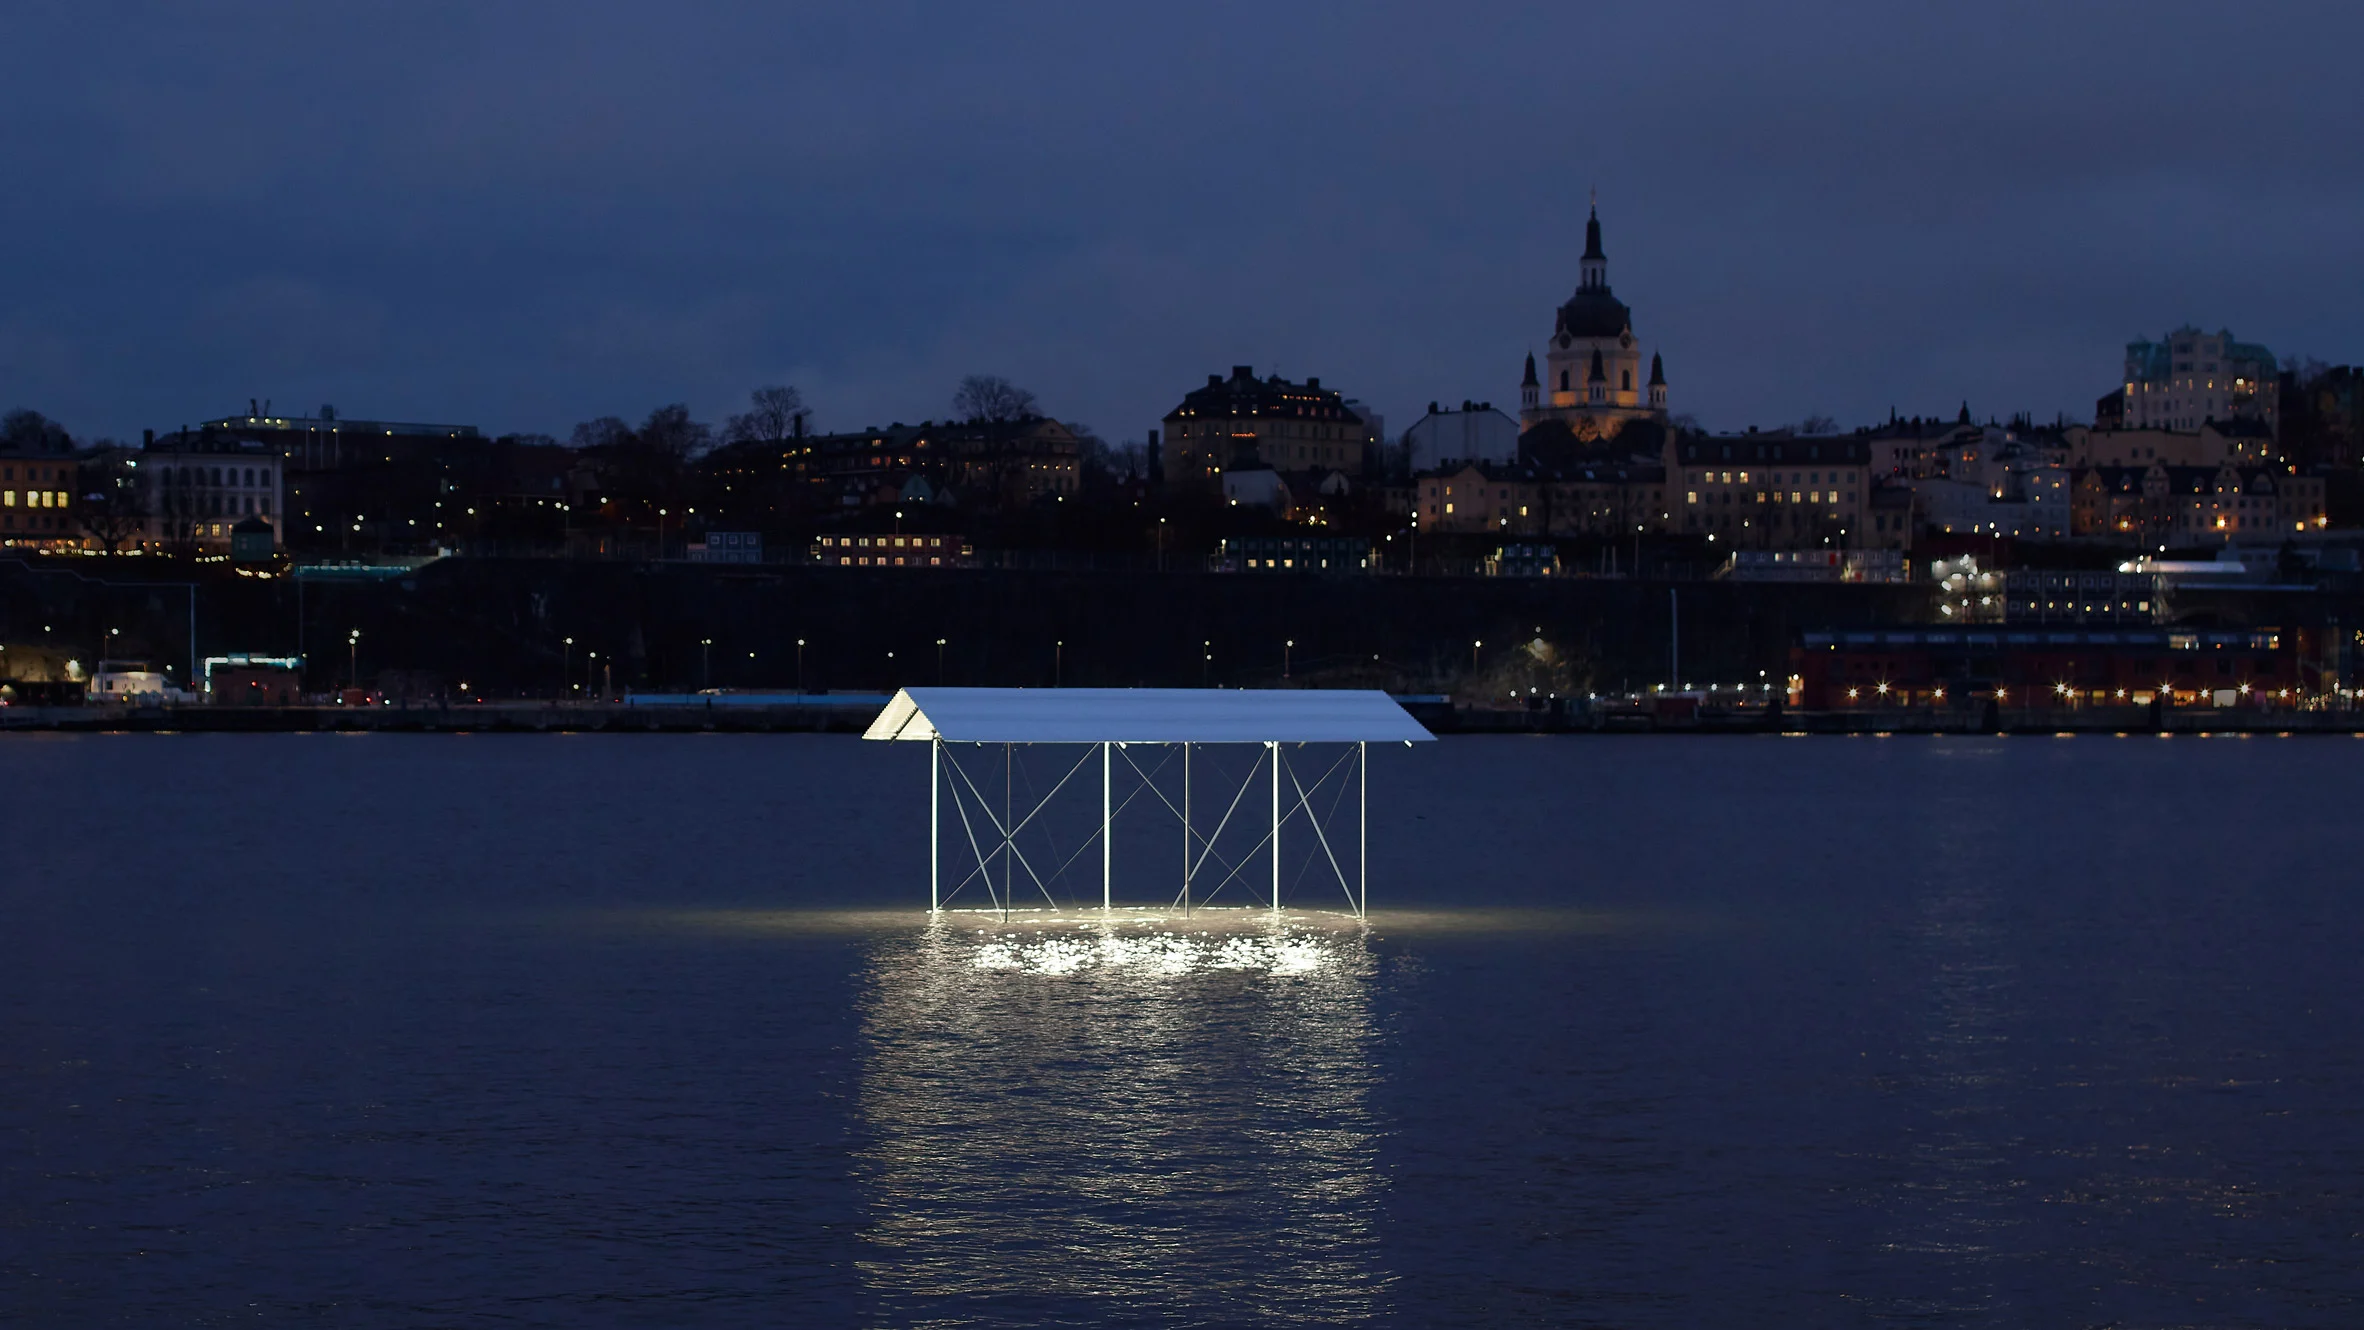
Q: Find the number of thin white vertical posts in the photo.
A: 6